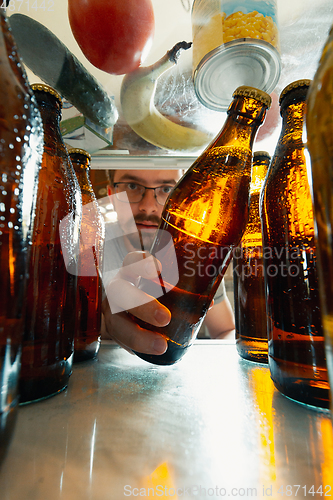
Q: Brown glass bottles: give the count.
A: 7